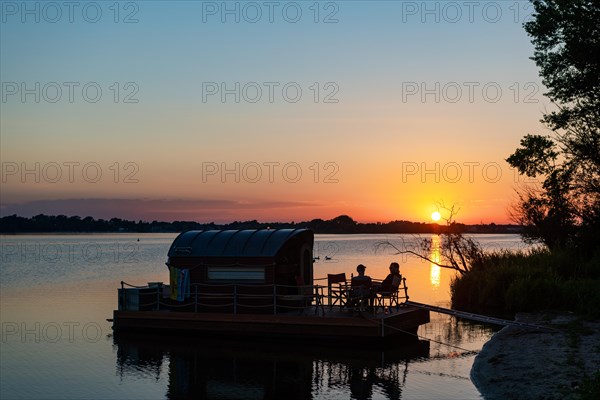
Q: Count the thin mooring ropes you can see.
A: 1